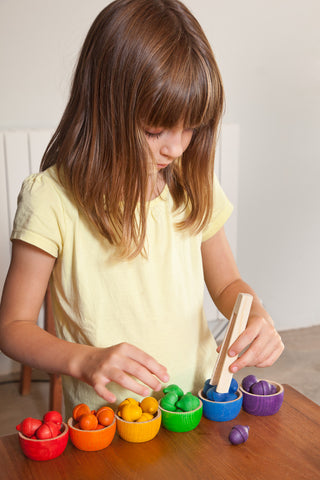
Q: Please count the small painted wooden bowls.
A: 6